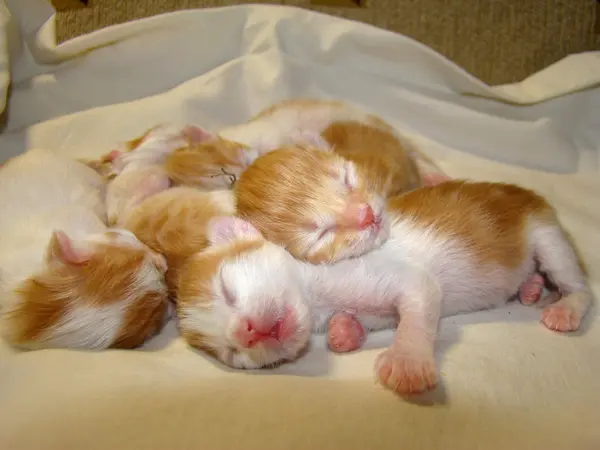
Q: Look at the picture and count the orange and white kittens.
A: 5